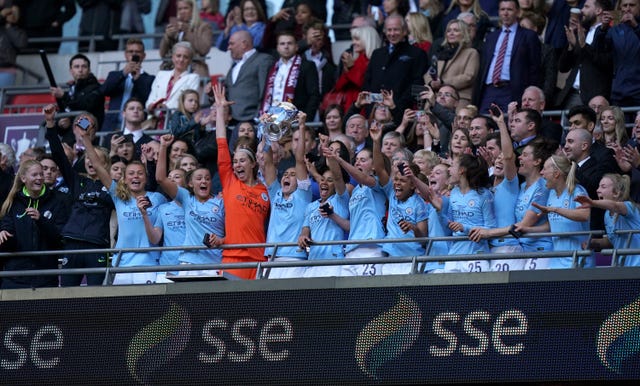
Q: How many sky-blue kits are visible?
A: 13